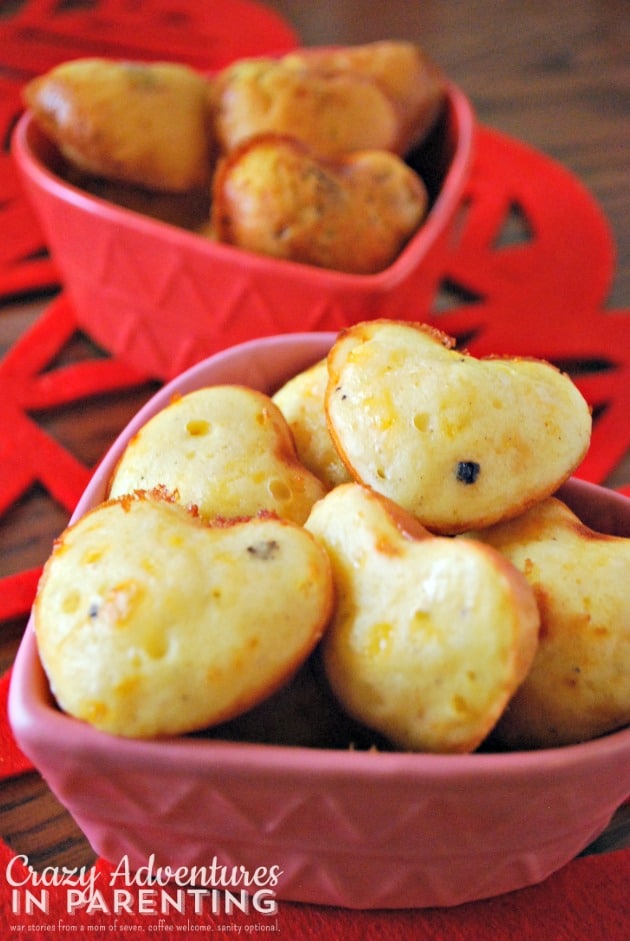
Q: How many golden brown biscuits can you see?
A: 4